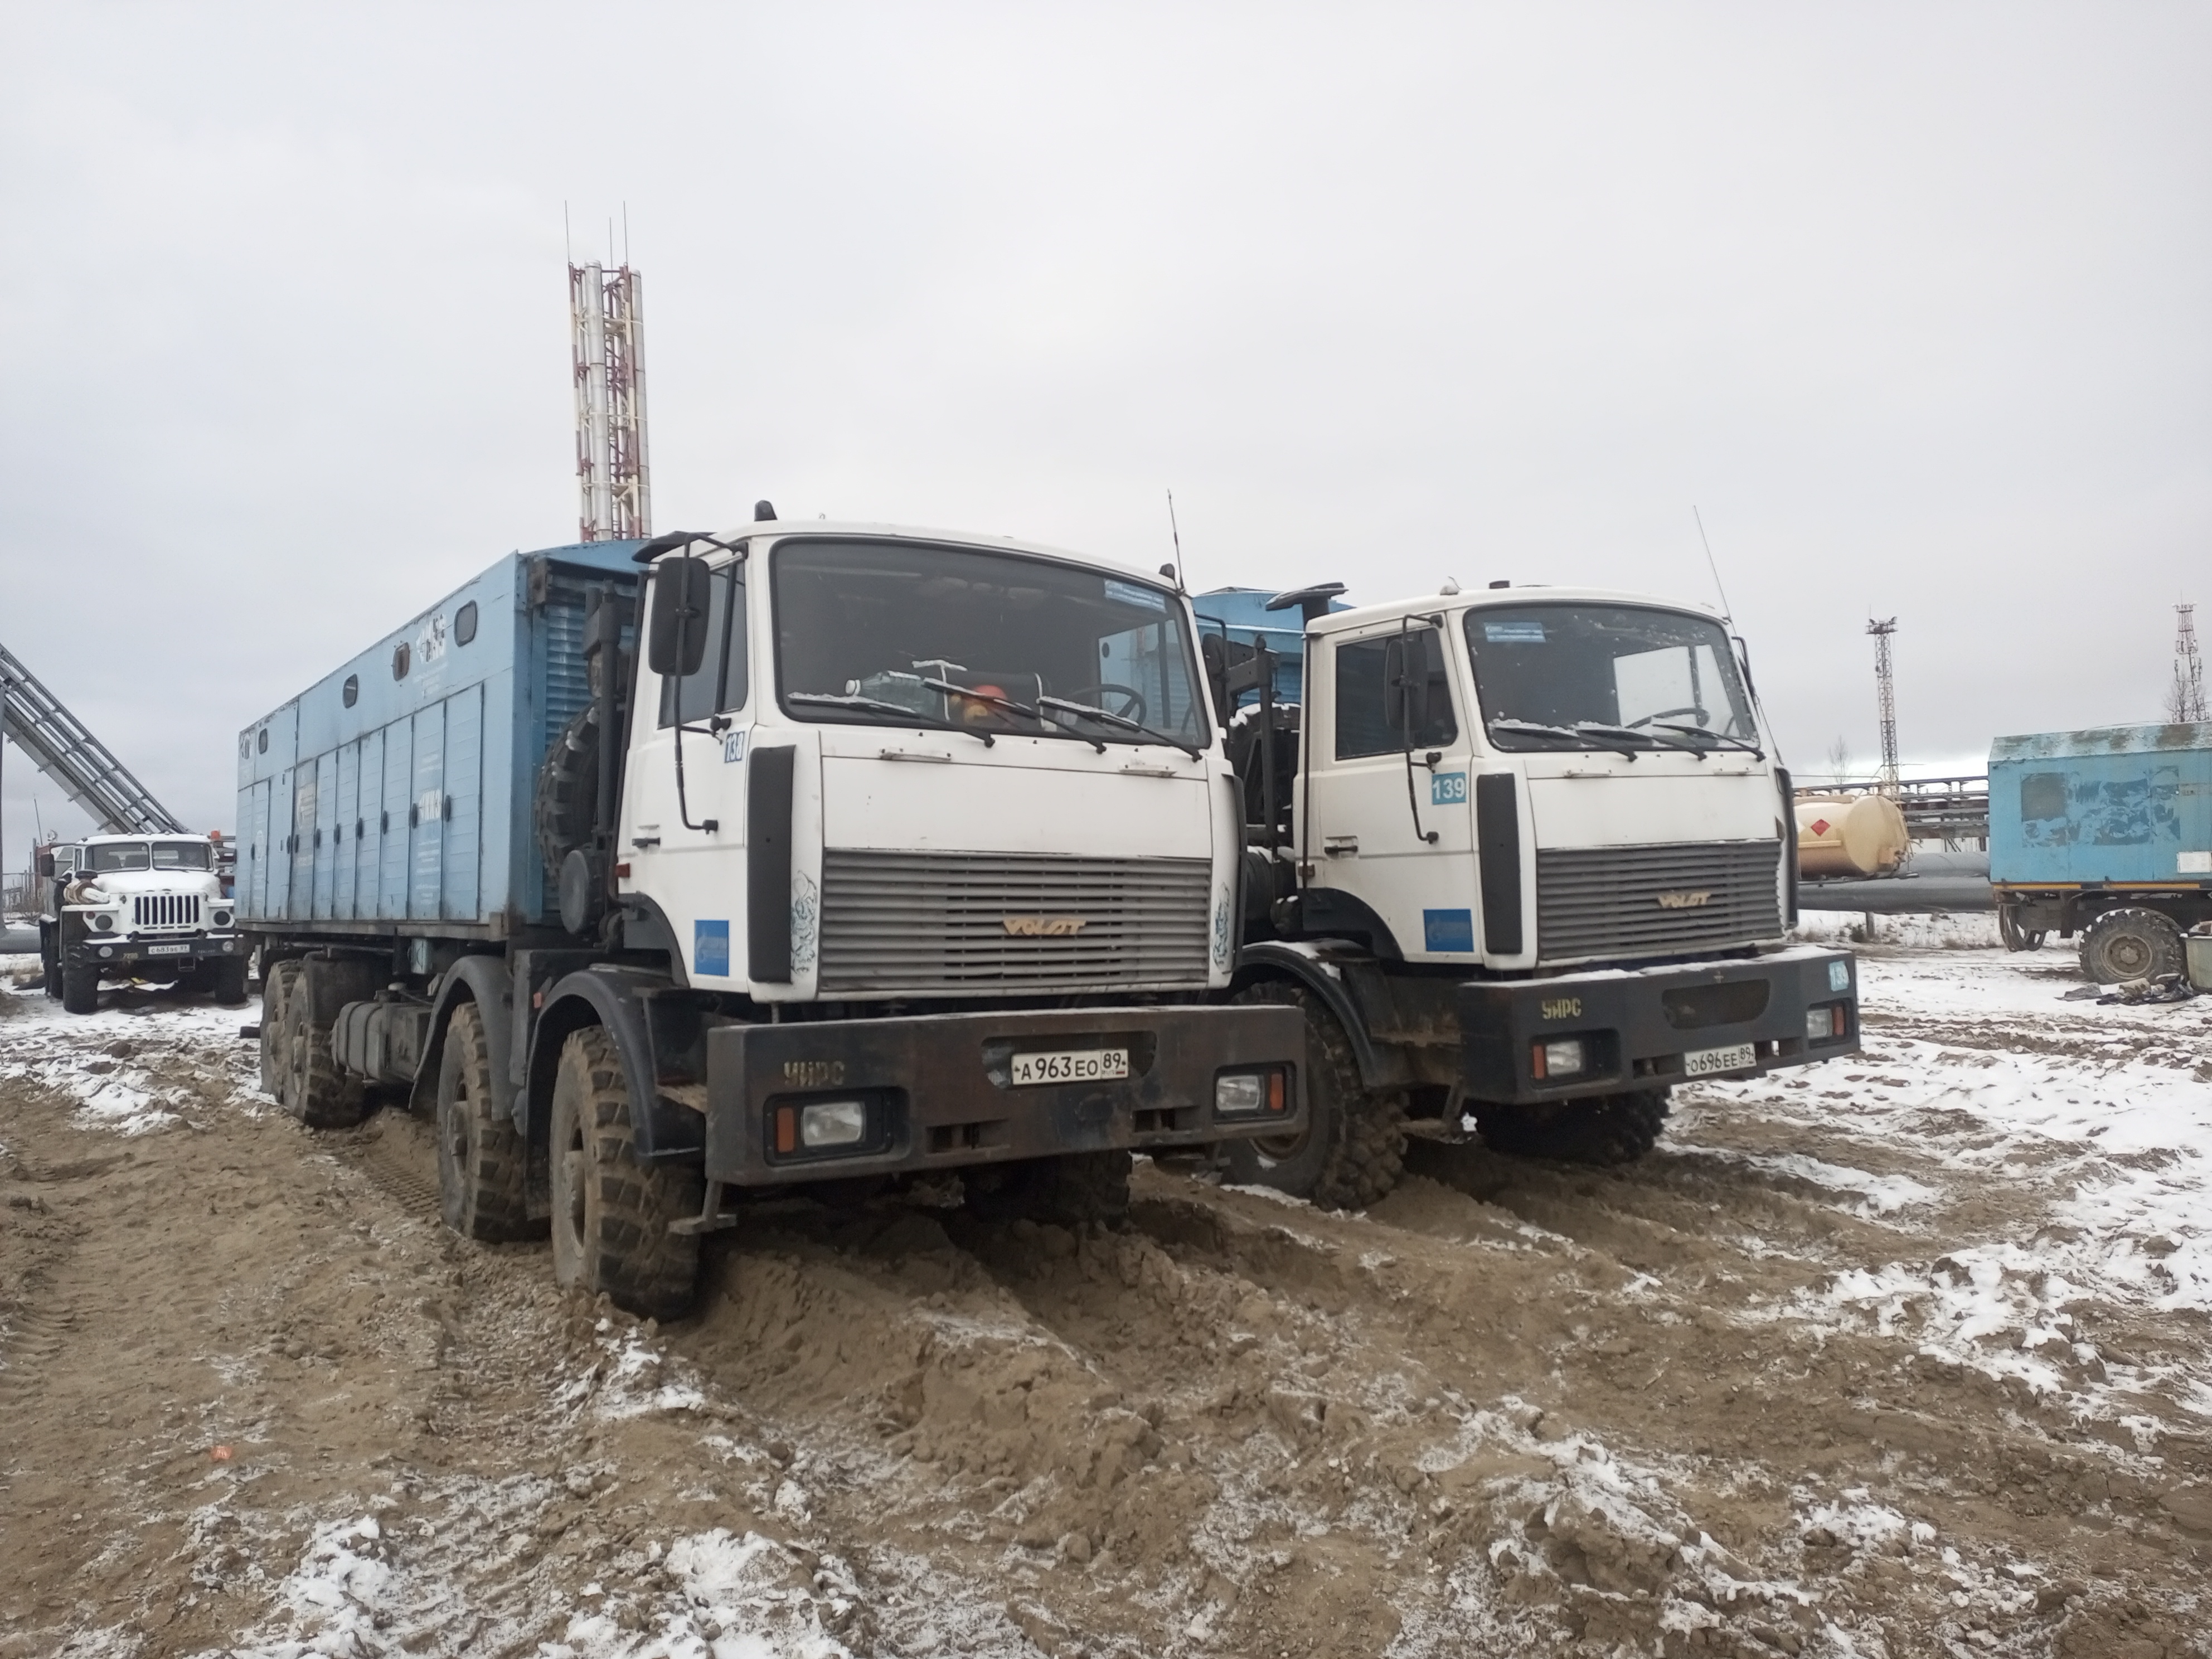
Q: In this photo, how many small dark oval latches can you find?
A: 9